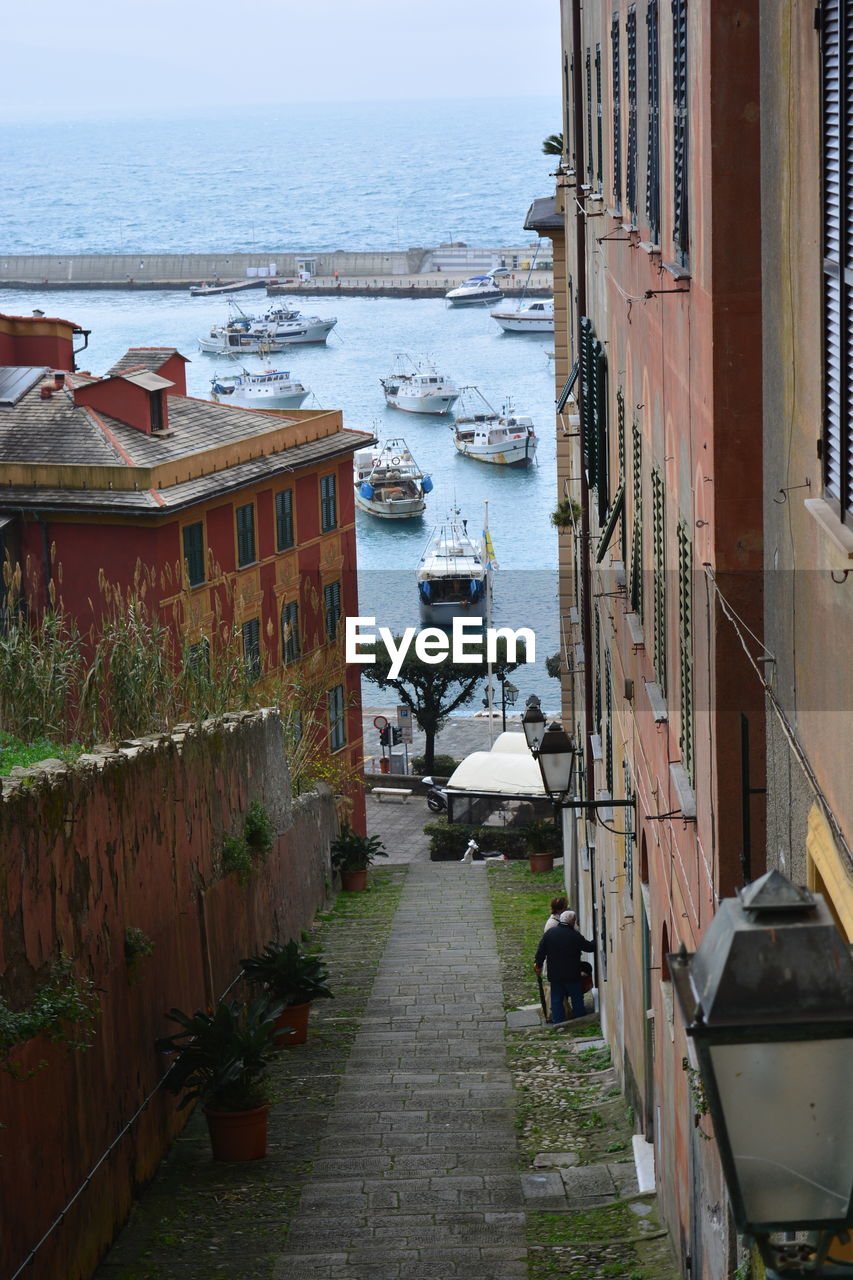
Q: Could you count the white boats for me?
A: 9